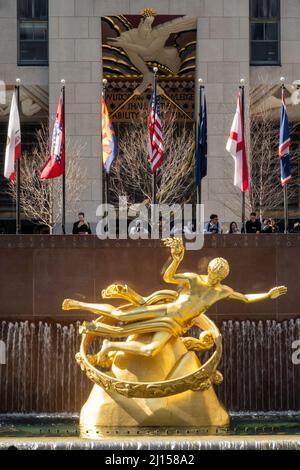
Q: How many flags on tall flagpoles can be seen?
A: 7